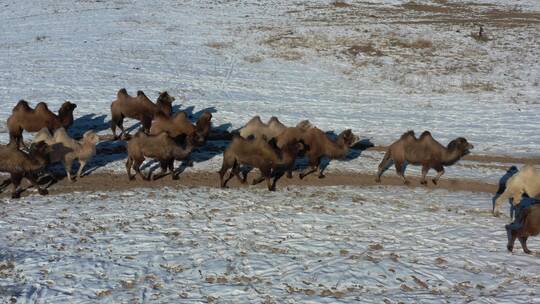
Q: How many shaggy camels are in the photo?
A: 12